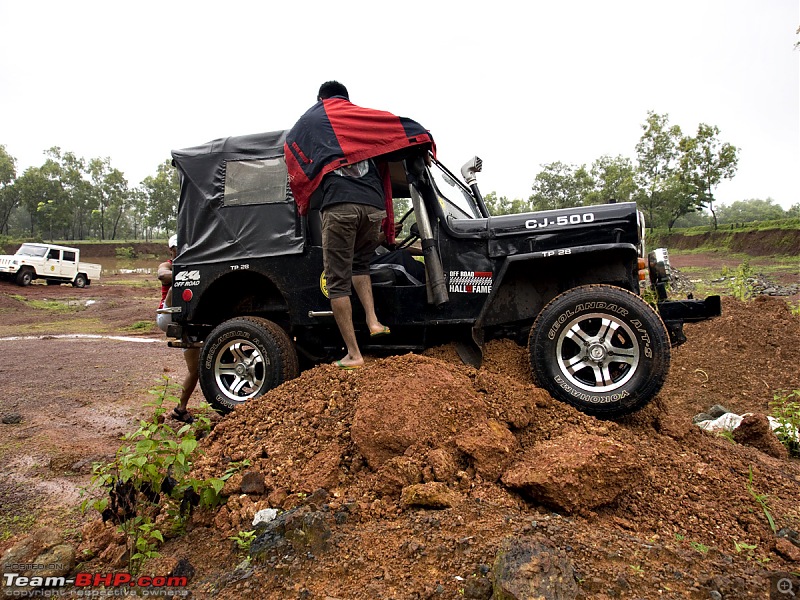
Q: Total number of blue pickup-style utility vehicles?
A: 0